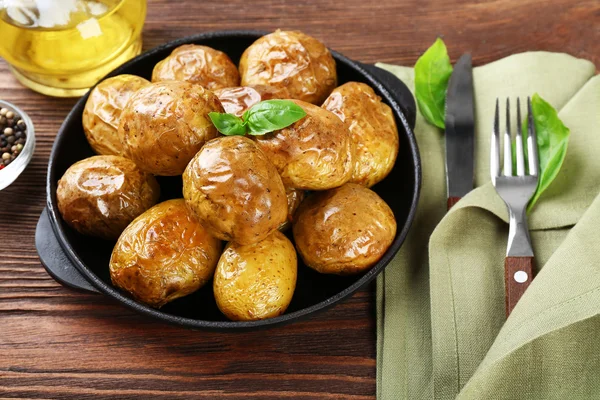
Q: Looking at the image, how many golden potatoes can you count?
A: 13